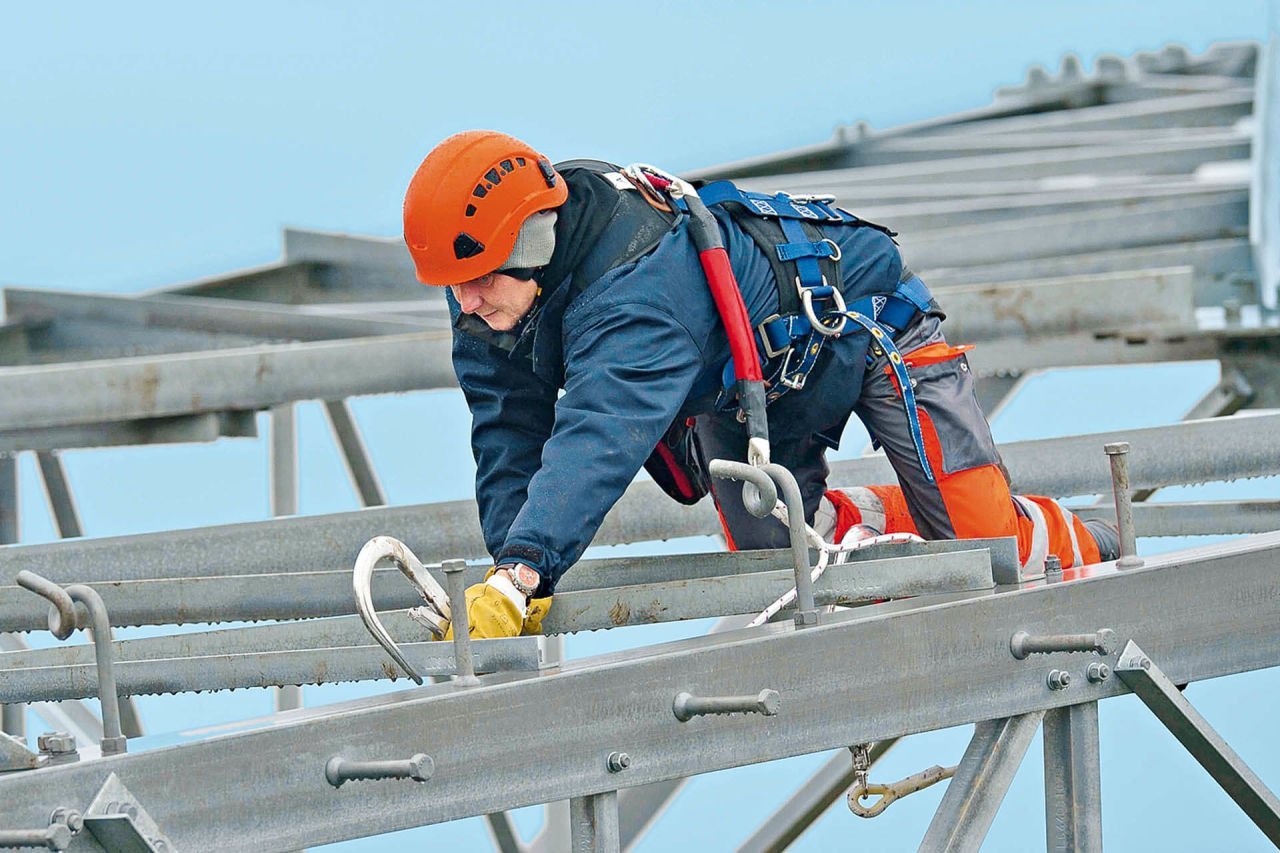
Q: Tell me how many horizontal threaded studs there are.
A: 4